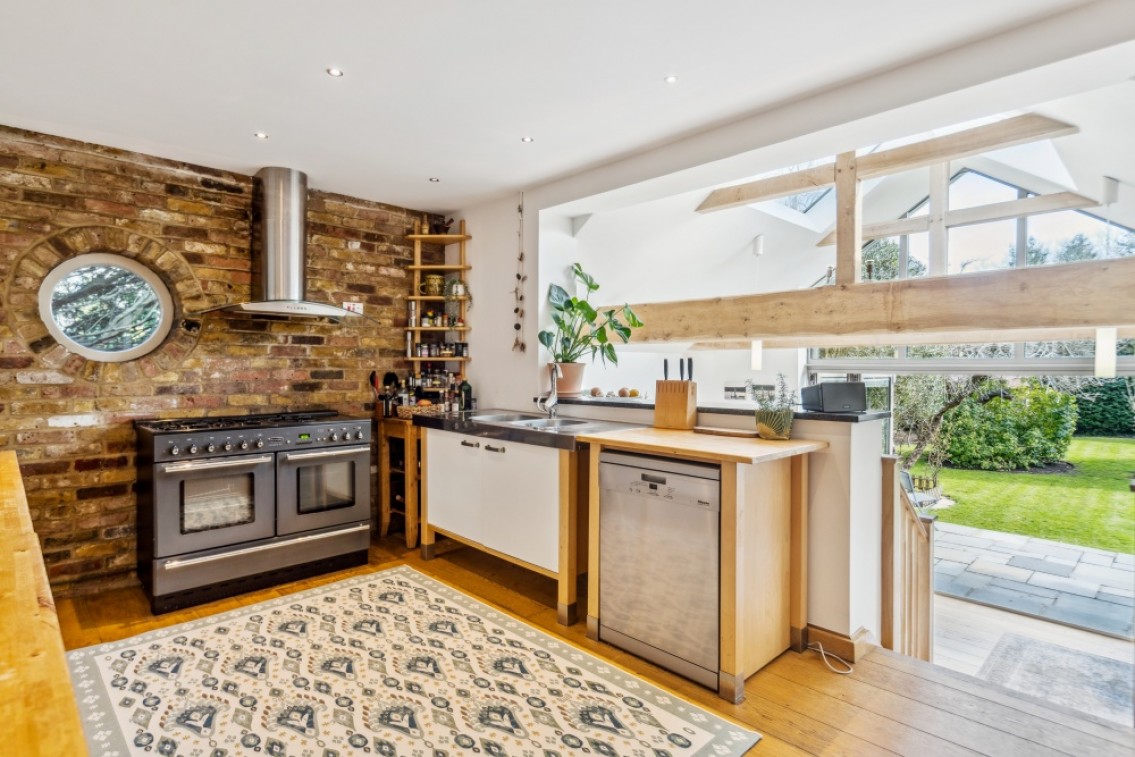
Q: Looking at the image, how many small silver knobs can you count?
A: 9